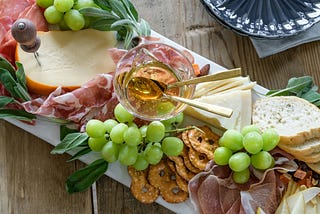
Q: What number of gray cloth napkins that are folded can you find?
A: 1